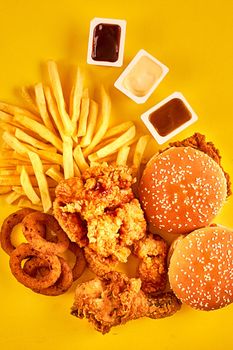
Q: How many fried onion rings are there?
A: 5